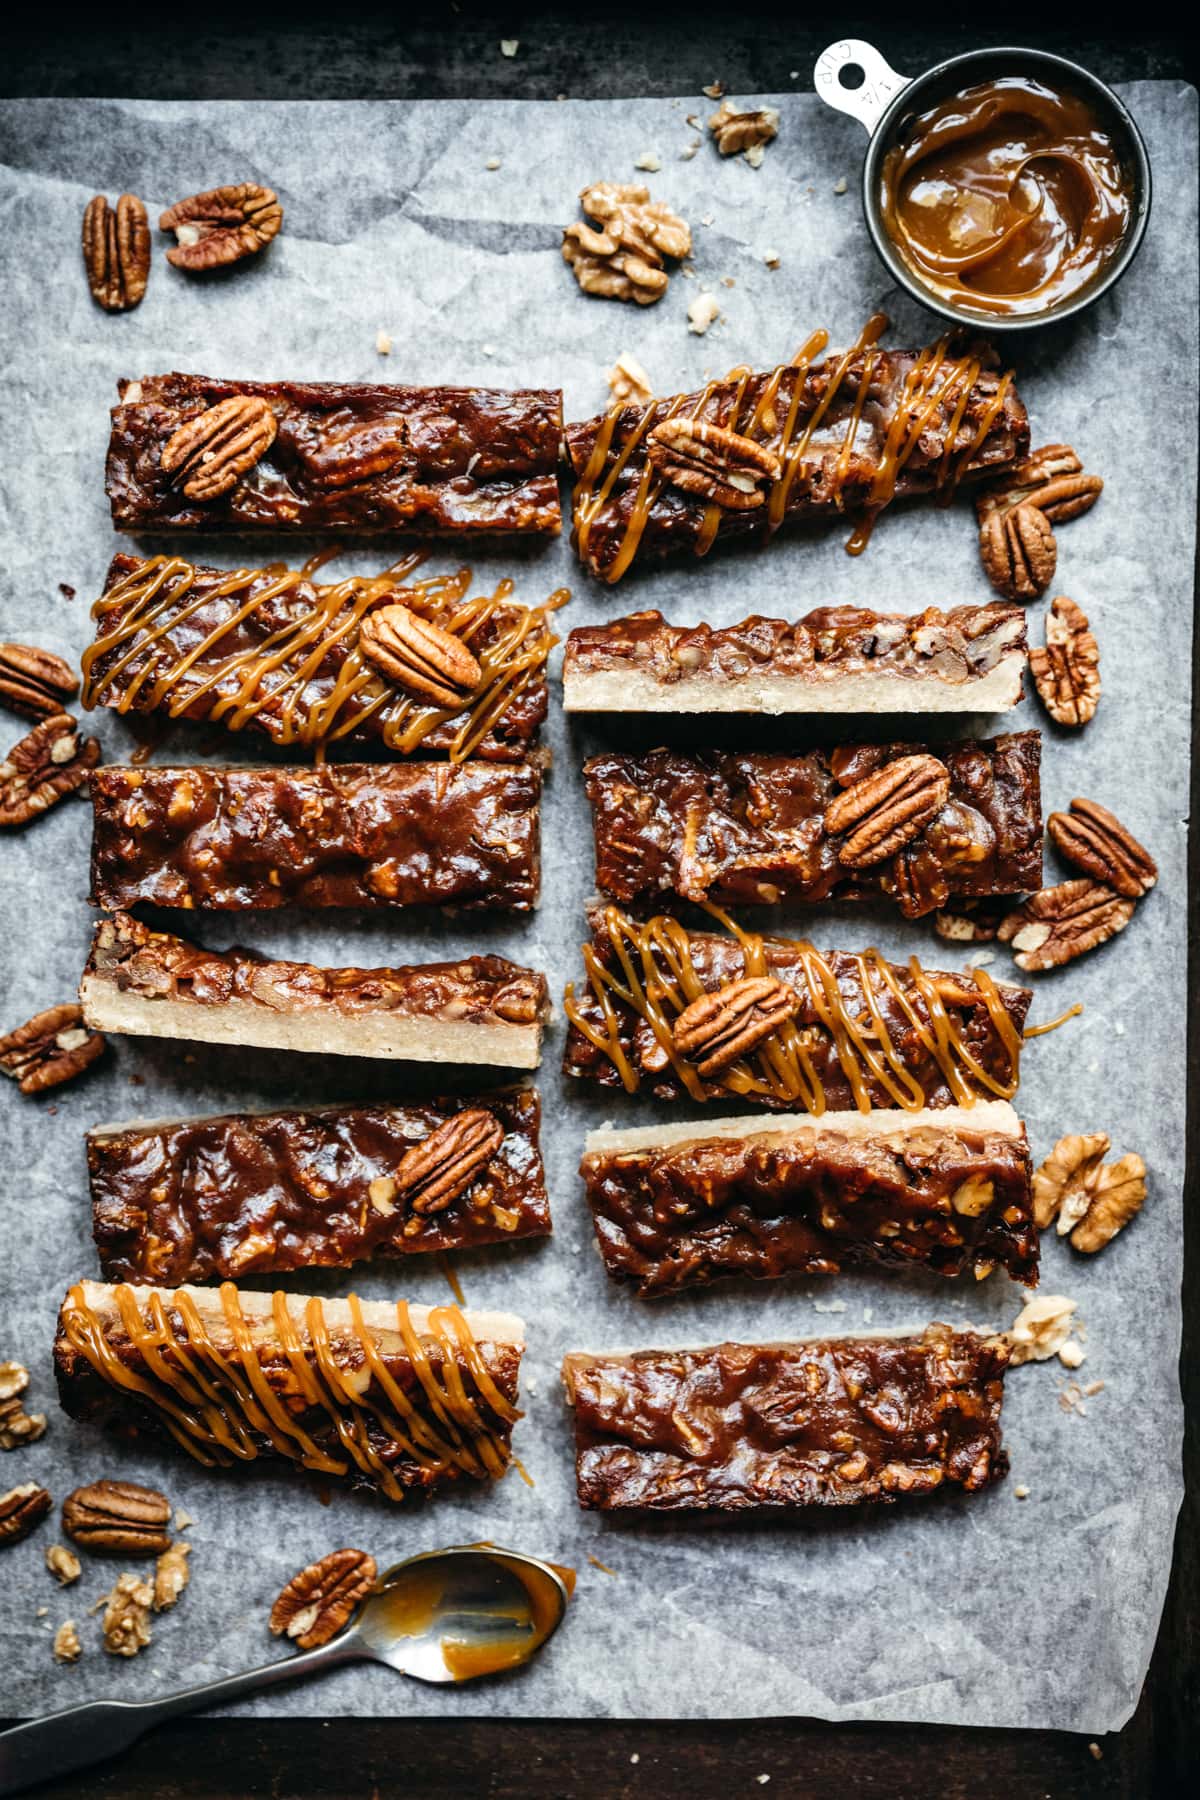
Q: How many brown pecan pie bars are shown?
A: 12